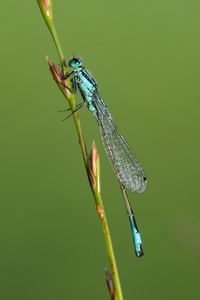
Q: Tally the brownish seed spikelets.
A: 4